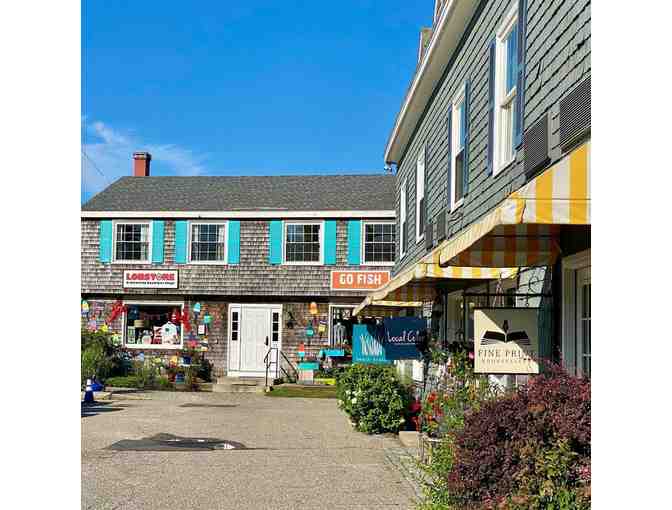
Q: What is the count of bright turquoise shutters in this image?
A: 7